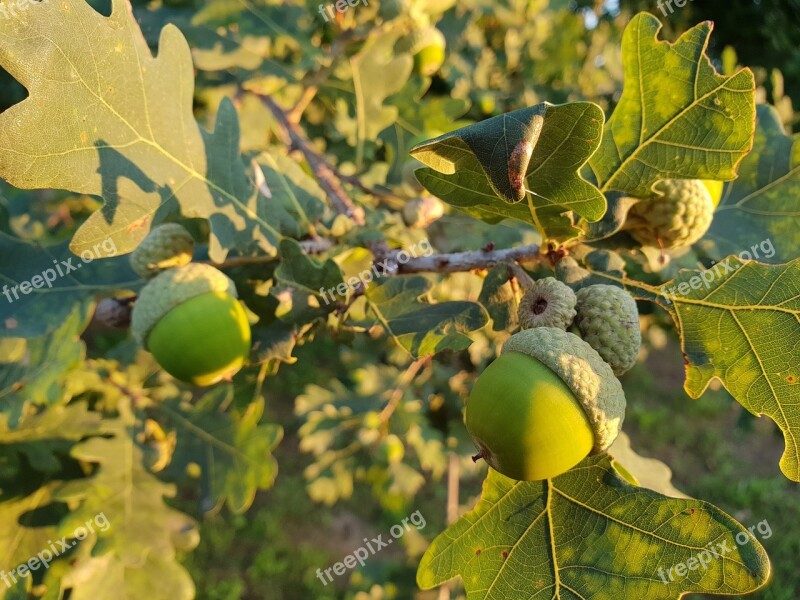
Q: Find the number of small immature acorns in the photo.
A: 3